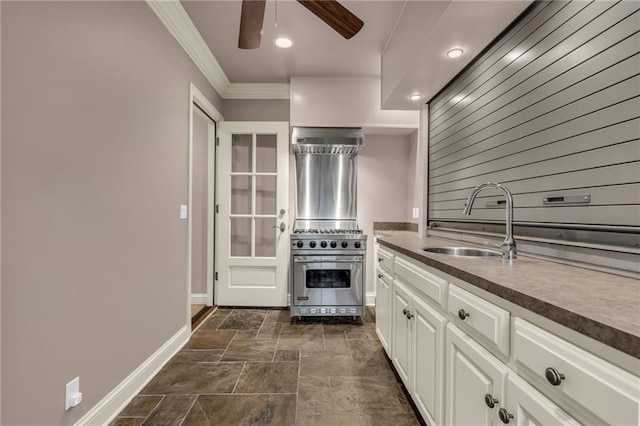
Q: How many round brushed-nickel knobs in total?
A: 8